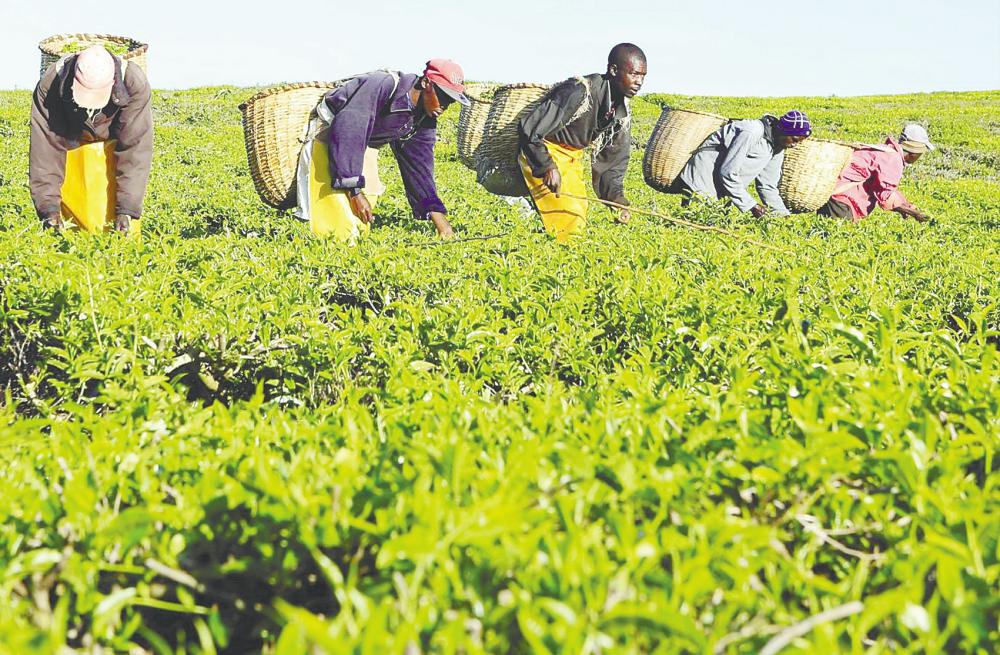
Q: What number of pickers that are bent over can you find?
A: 5